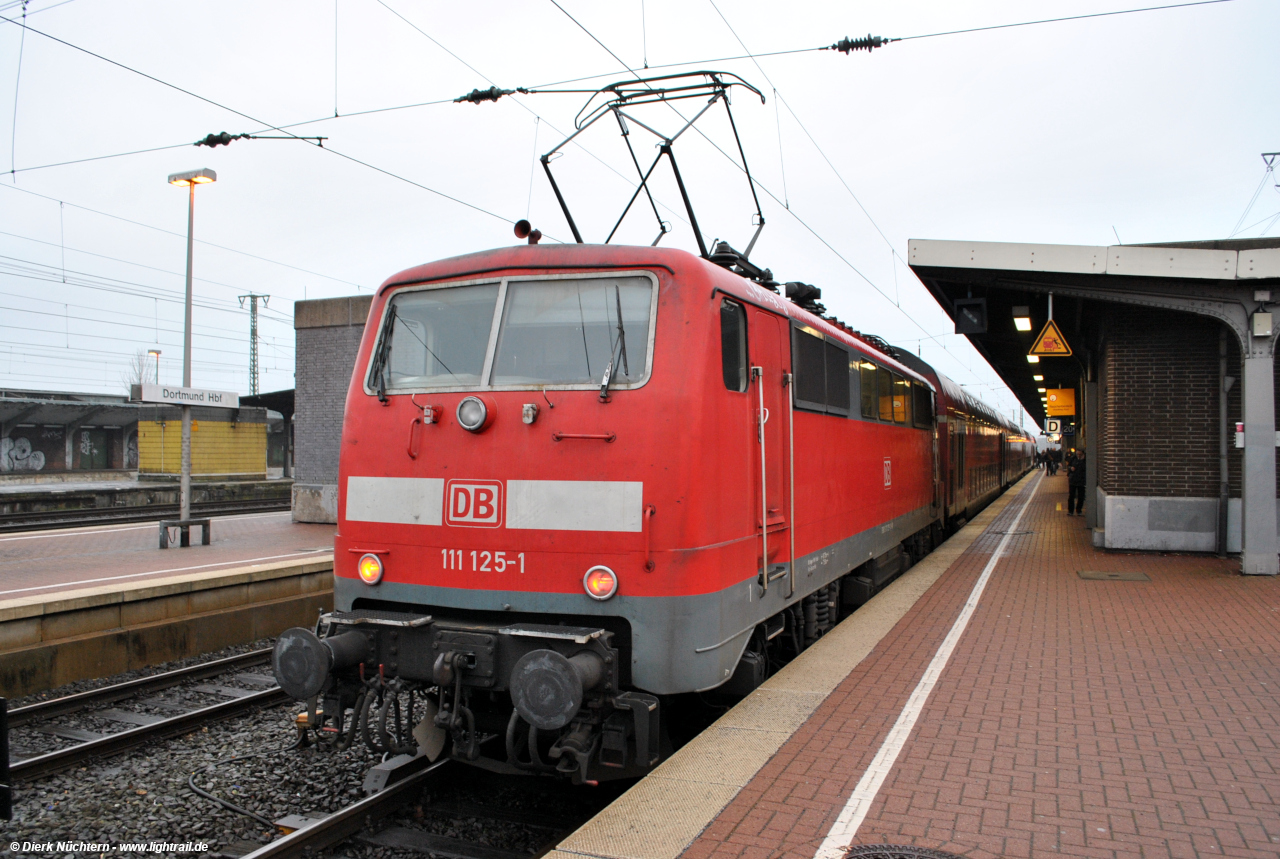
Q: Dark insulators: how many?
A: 3